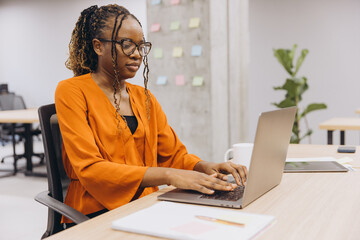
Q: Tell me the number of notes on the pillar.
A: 11